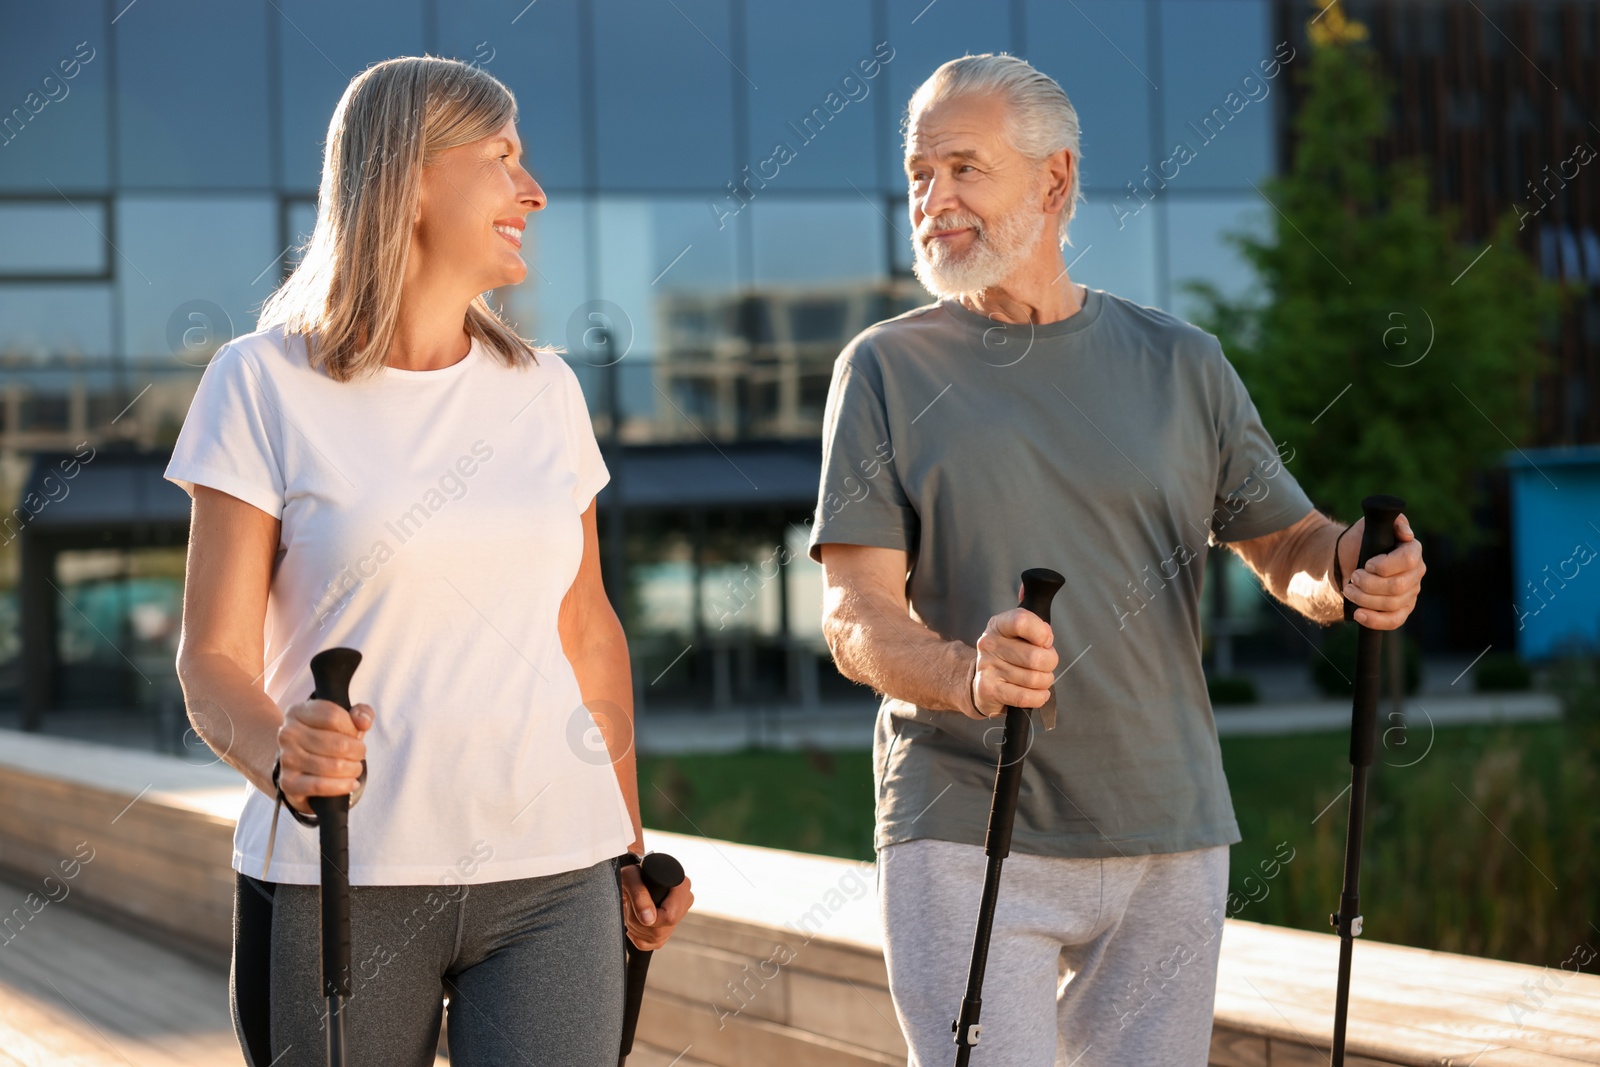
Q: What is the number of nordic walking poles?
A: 4